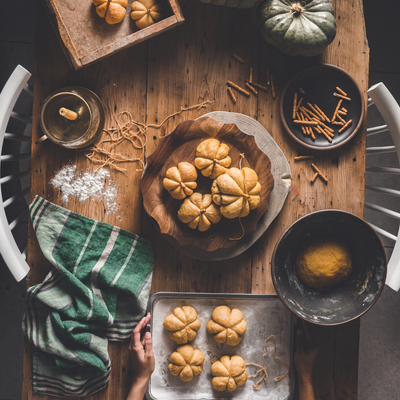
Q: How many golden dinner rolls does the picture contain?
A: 10